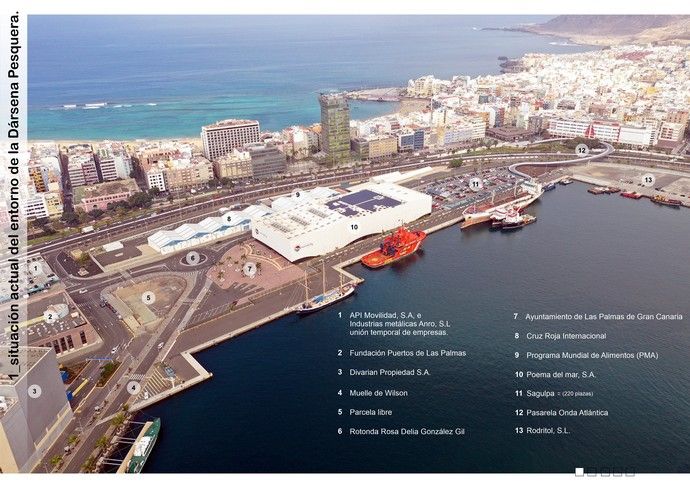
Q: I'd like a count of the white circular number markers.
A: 13